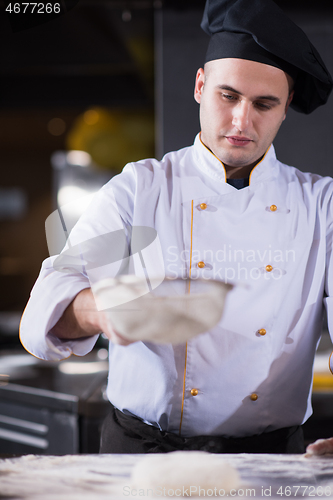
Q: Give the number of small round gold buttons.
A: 7